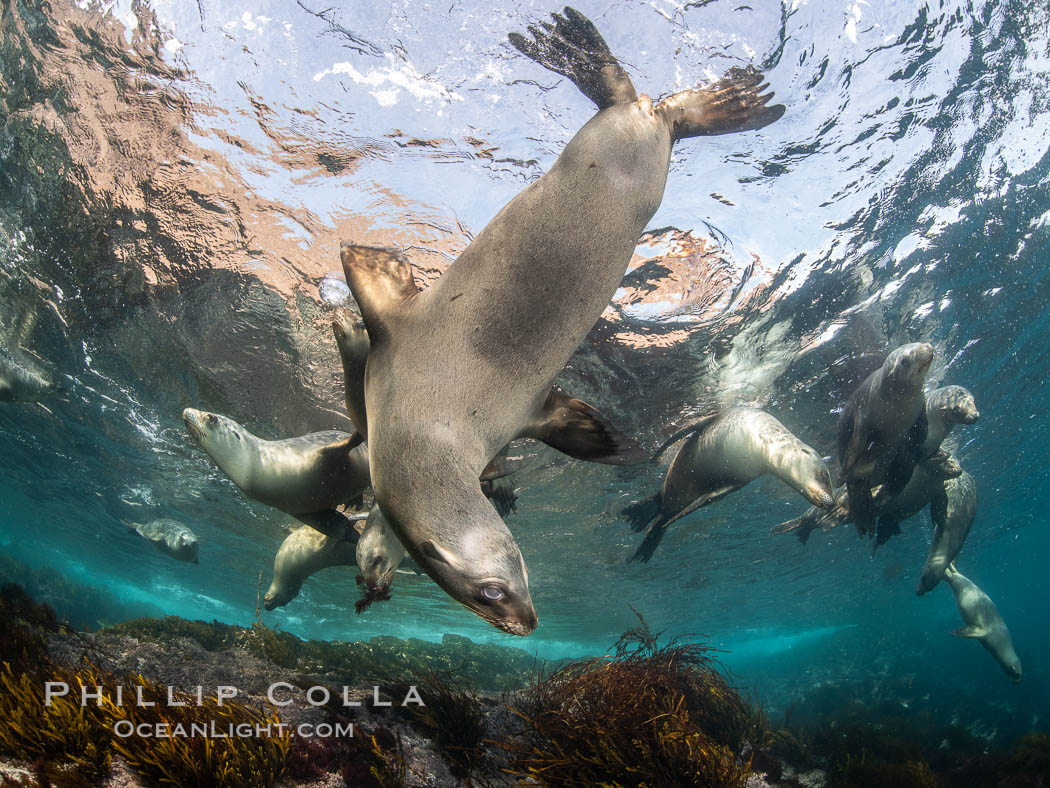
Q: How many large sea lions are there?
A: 1